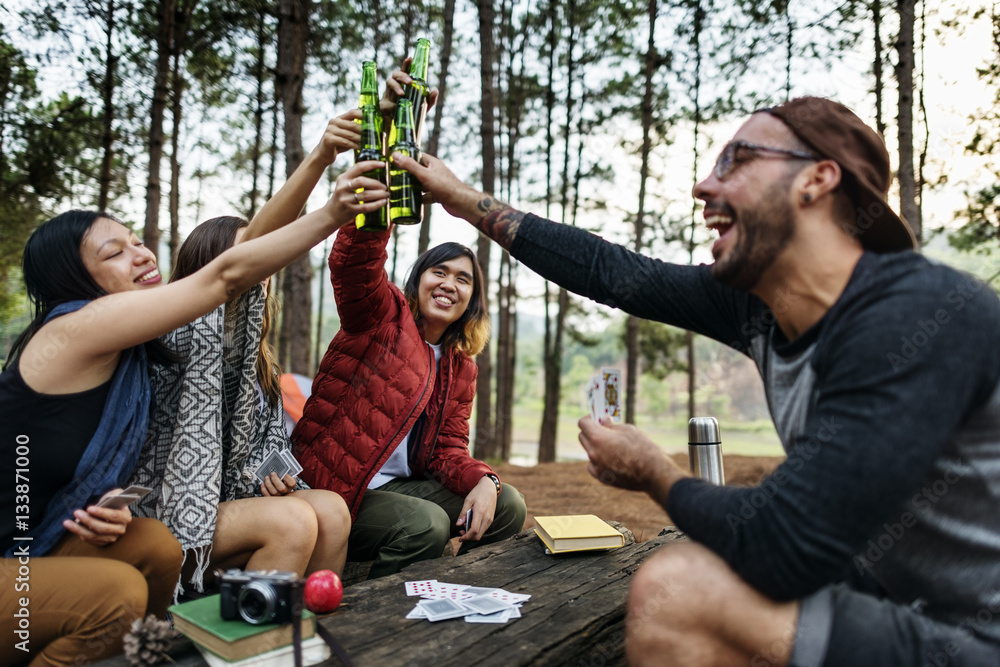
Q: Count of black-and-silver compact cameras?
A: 1